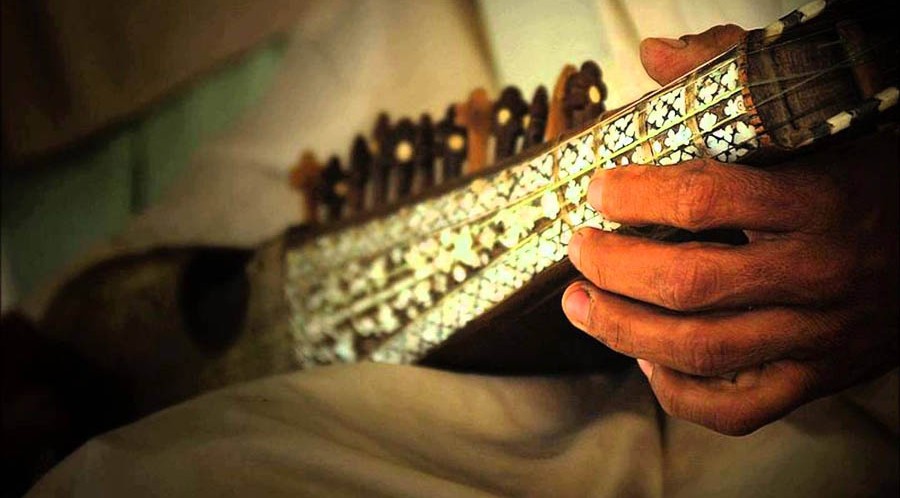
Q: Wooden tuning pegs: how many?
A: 12